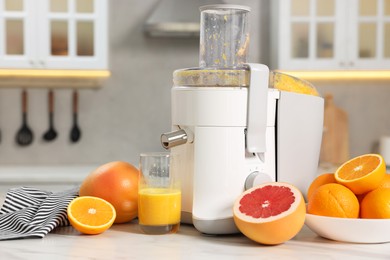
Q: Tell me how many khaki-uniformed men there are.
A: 0